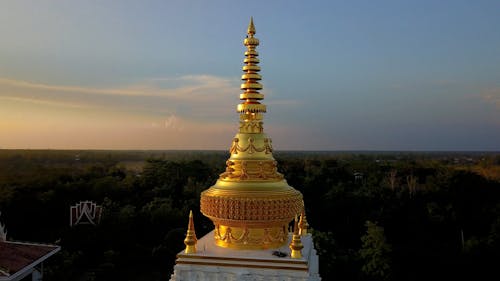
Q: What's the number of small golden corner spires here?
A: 3